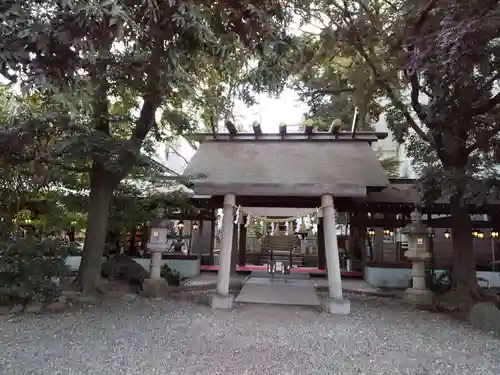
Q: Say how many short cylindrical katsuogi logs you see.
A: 5